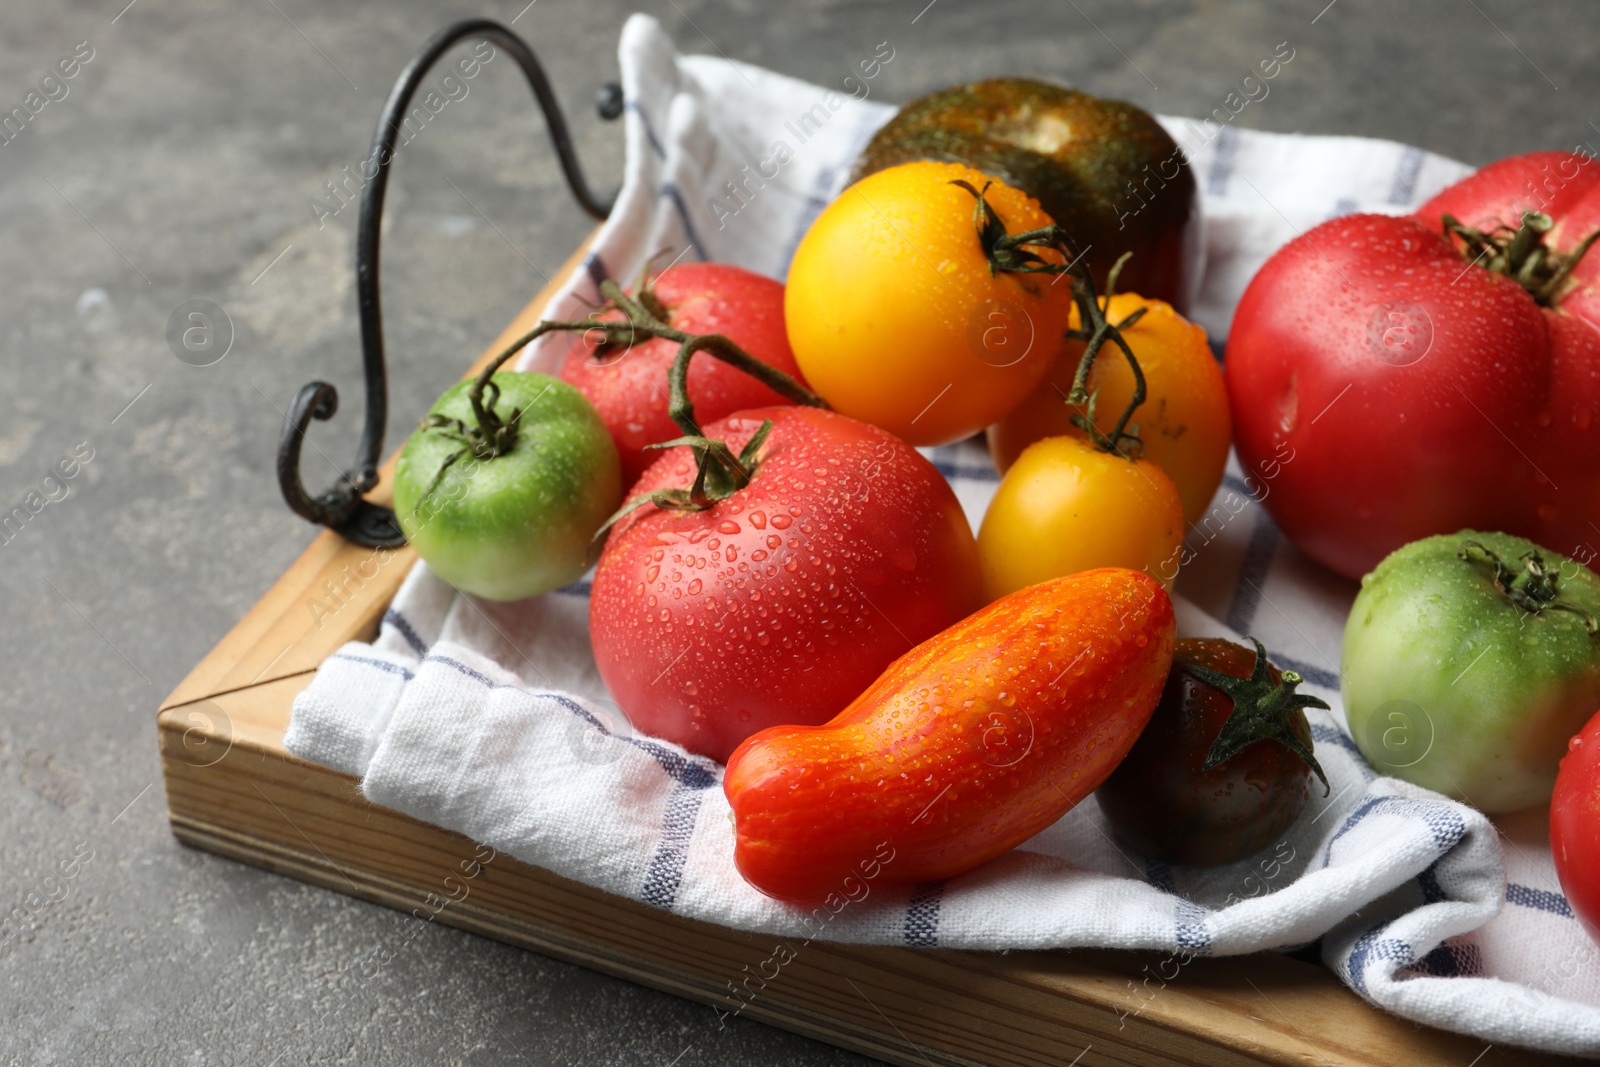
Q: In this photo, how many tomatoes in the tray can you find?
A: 12